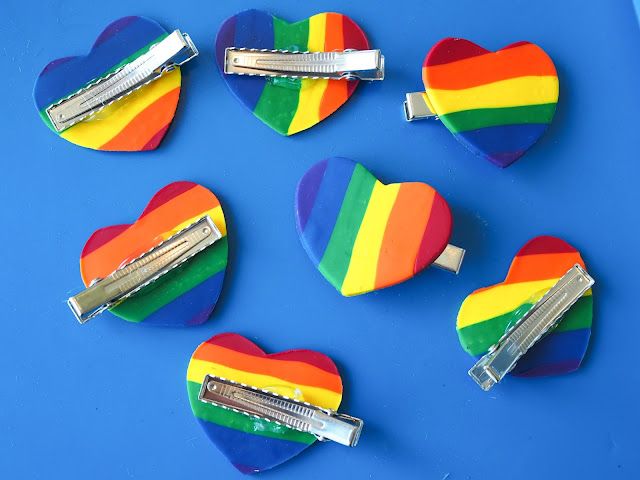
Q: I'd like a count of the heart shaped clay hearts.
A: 7